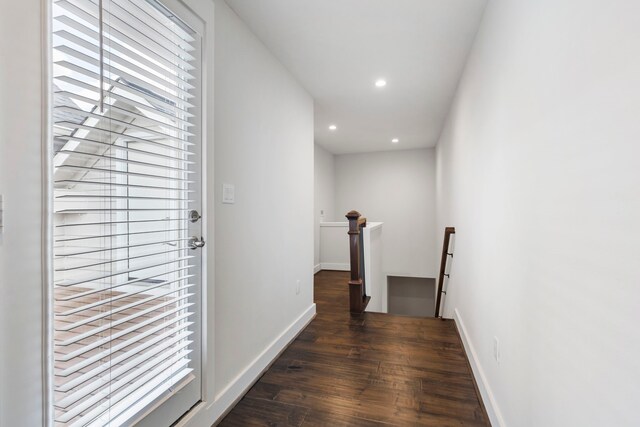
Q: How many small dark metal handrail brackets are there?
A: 3